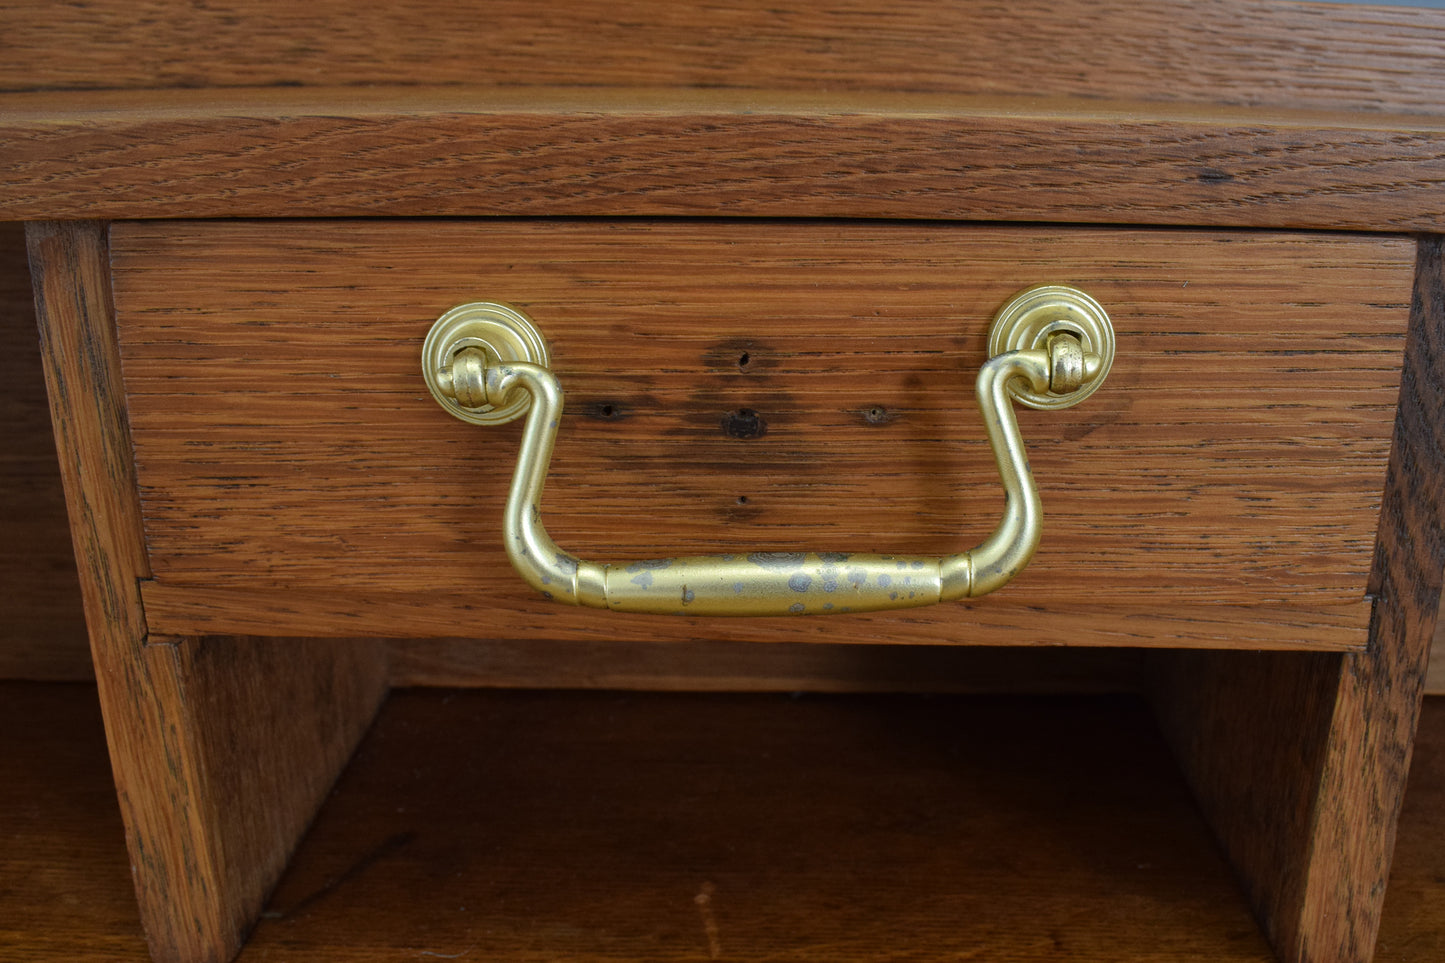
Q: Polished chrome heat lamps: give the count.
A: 0